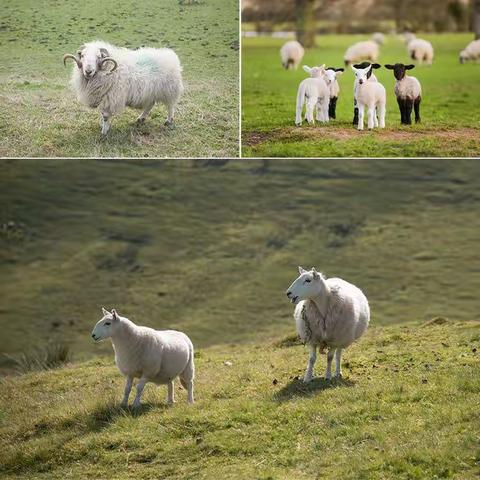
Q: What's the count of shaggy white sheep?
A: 1